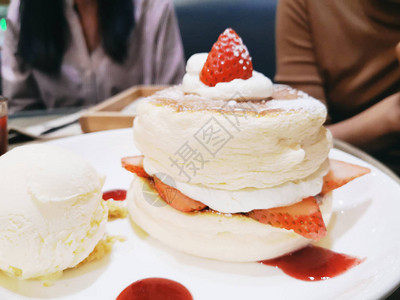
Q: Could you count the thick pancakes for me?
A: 2